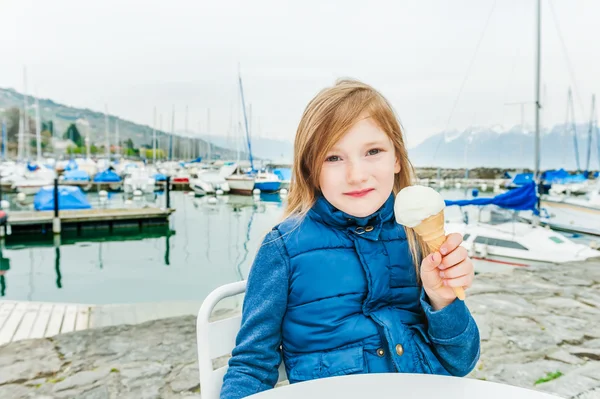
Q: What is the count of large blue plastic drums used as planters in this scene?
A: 0